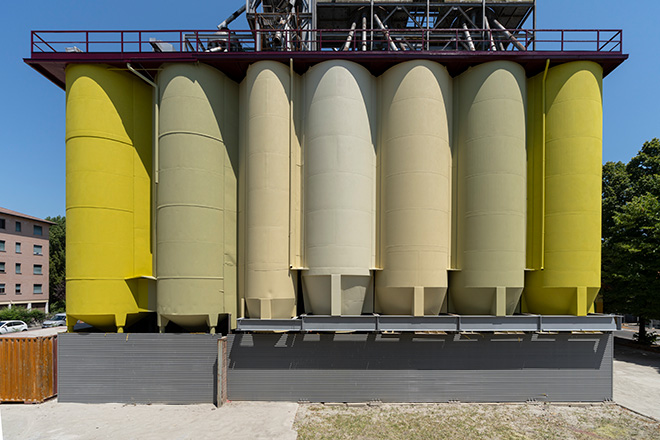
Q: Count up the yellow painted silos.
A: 2